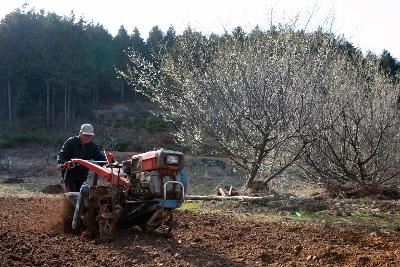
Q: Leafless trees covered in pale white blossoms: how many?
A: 2